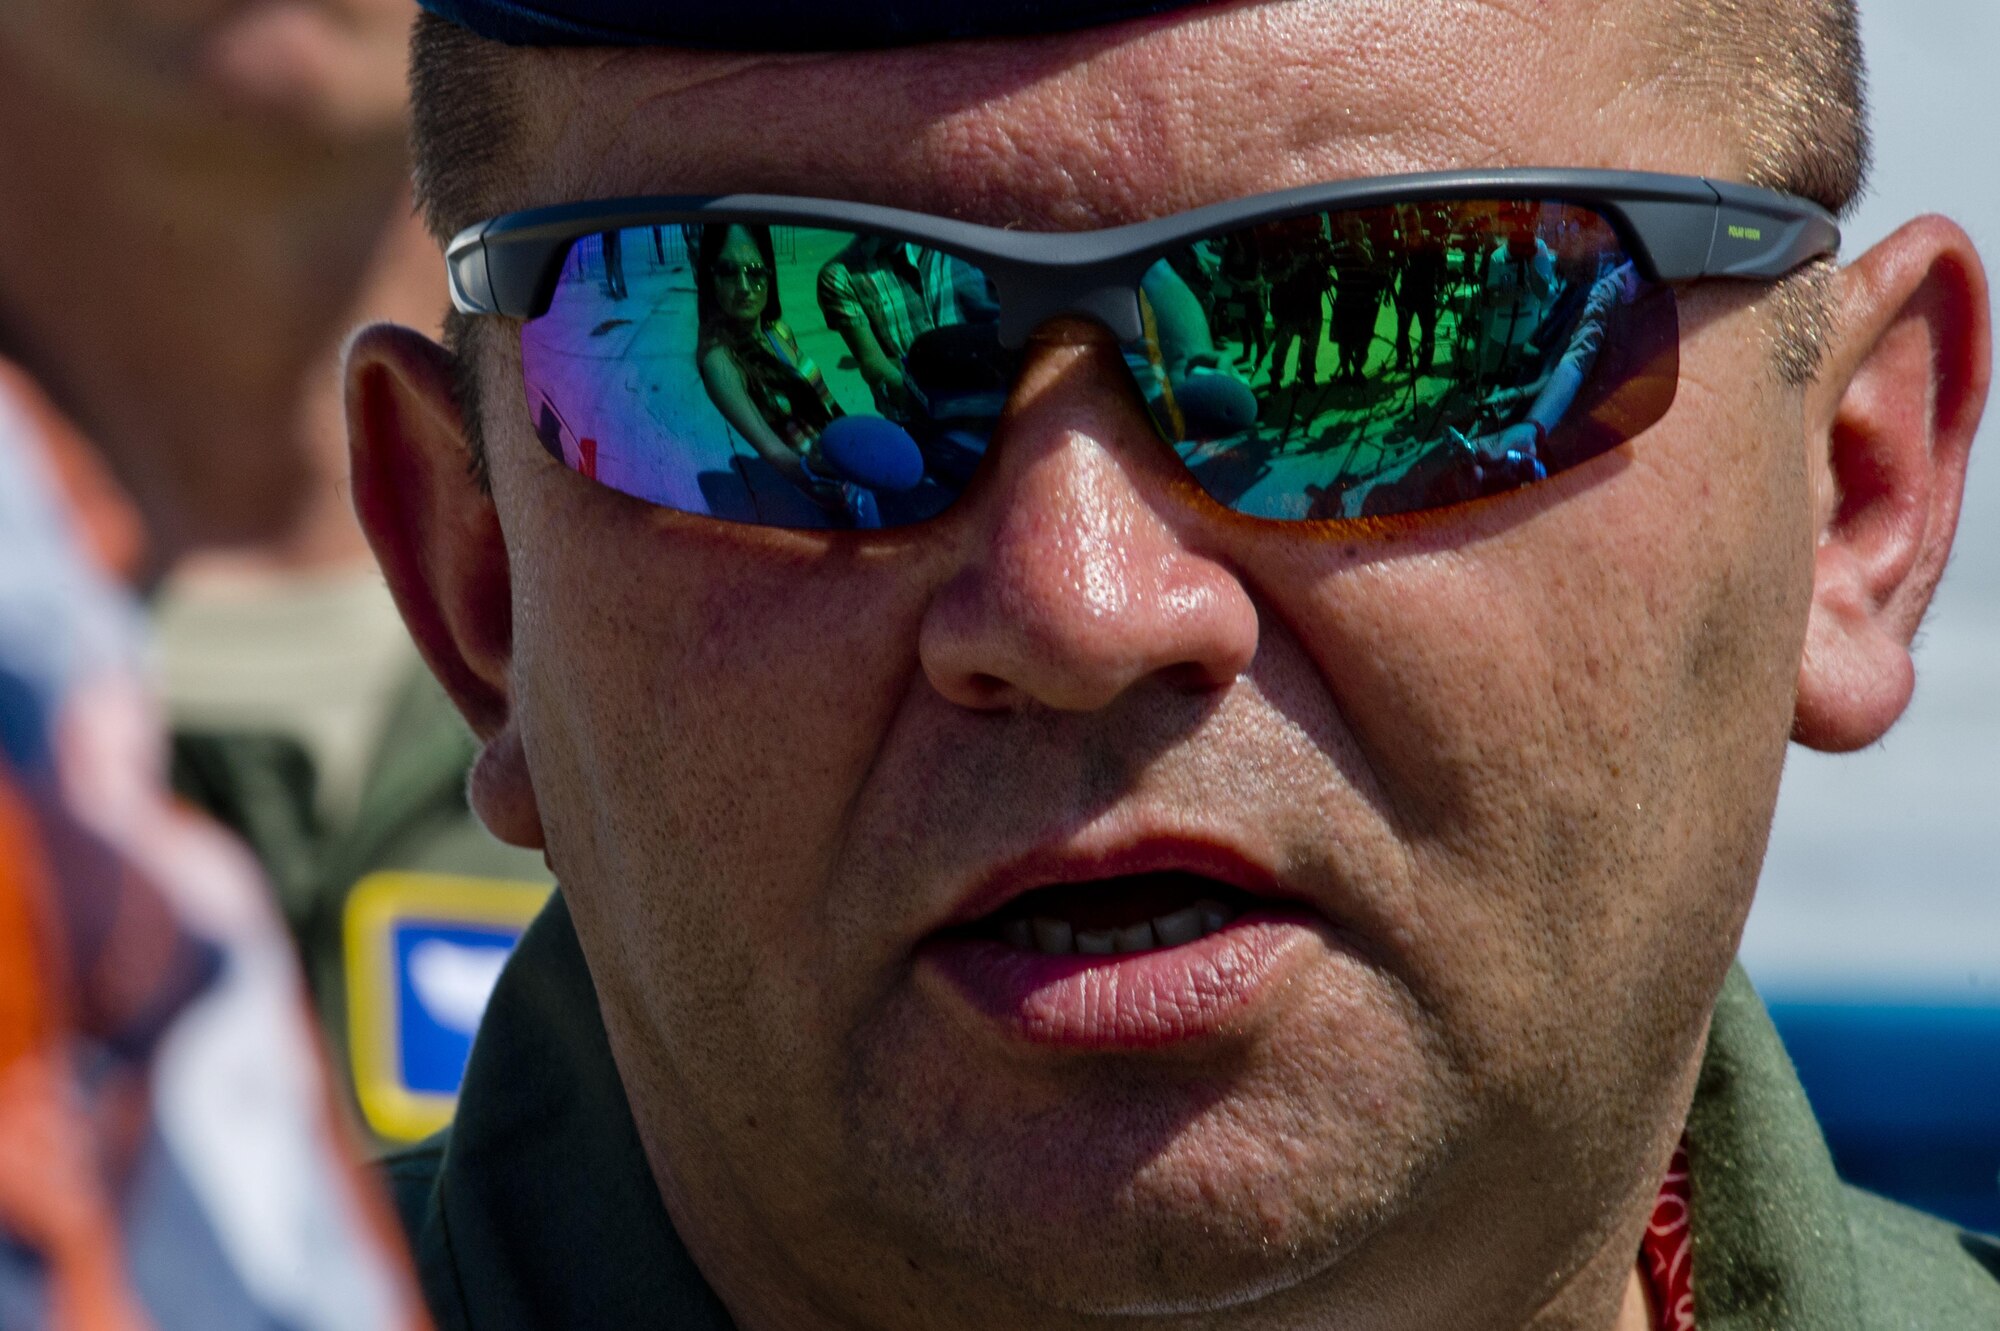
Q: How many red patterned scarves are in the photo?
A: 1